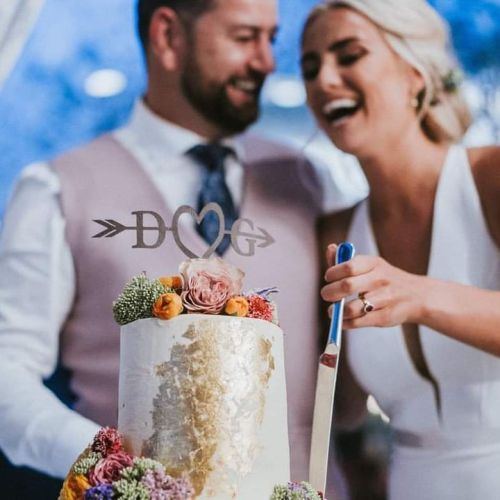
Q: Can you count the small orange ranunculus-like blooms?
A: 3